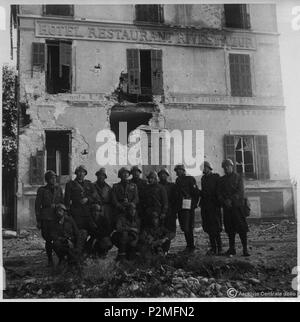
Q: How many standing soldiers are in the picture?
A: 10